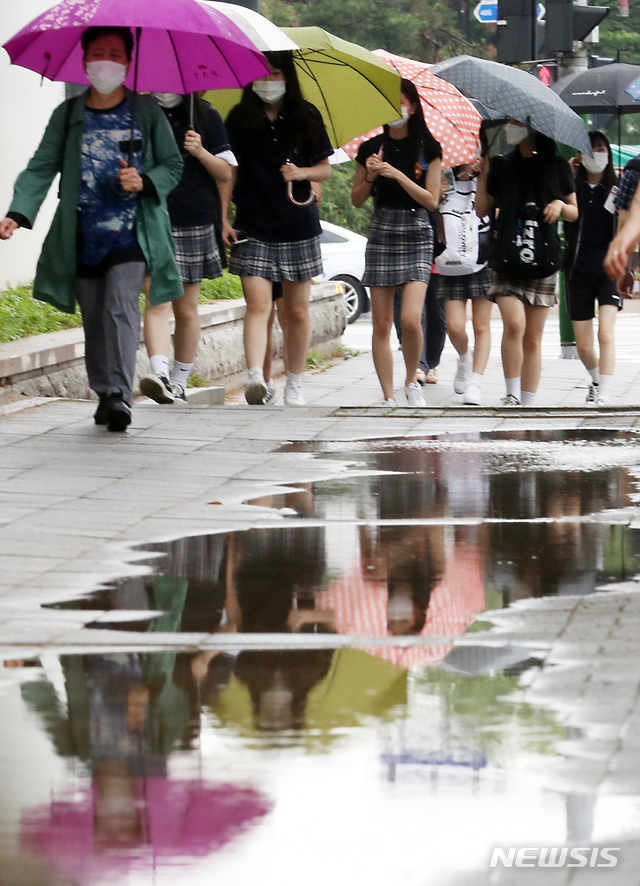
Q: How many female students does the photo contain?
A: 6